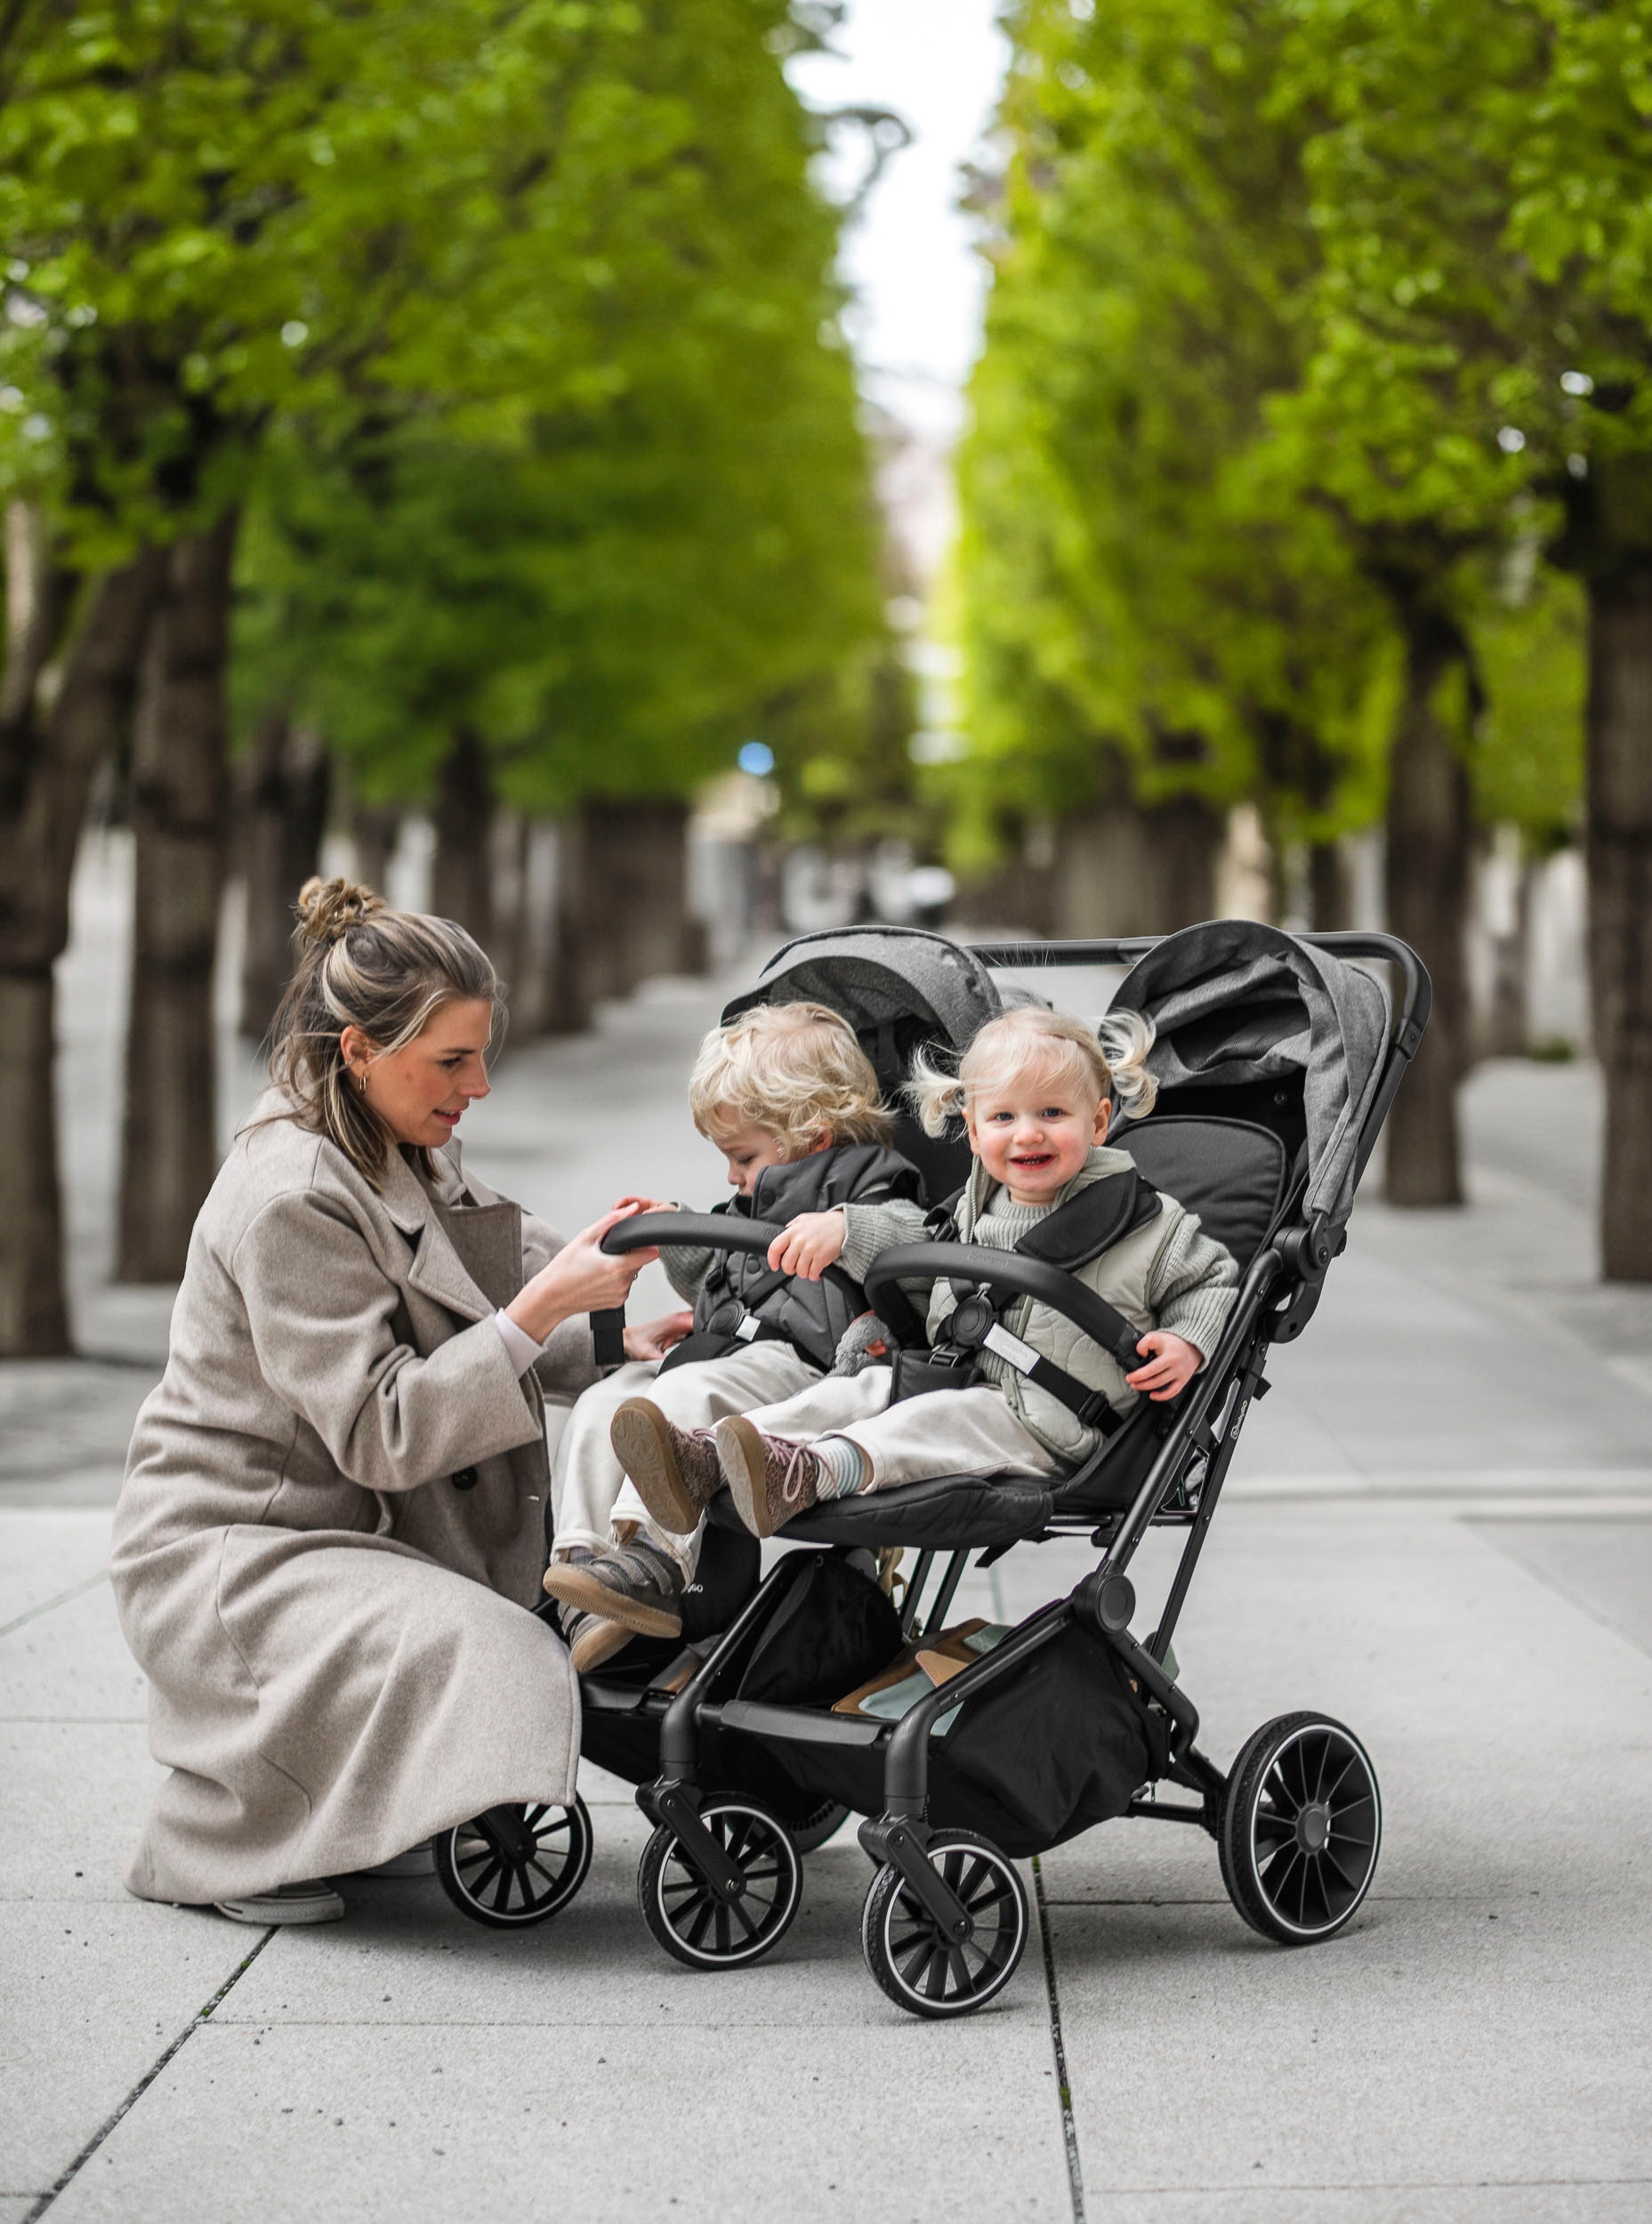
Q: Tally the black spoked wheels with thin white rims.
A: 4